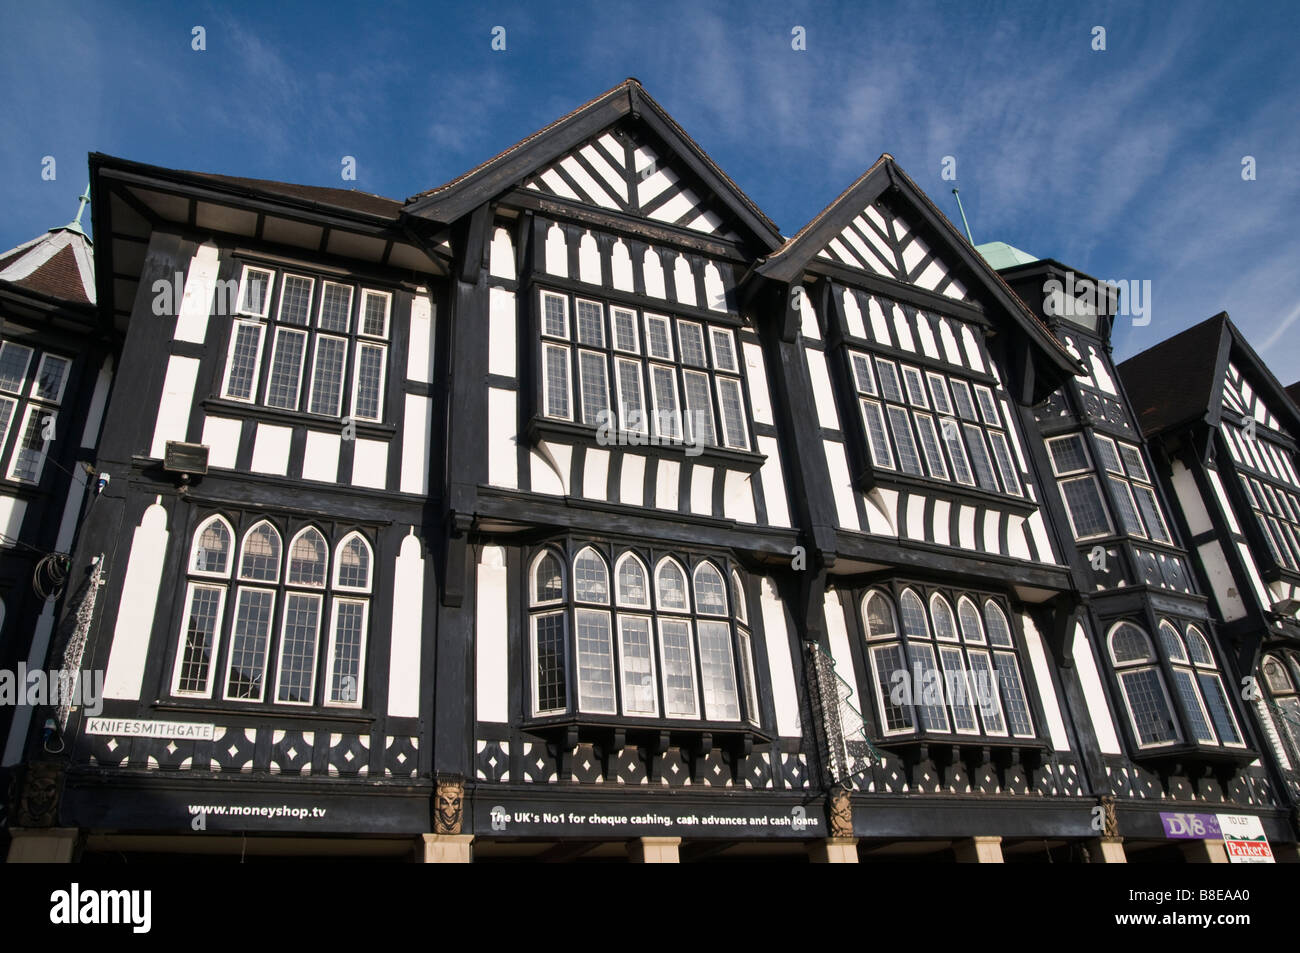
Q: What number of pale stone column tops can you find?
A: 7